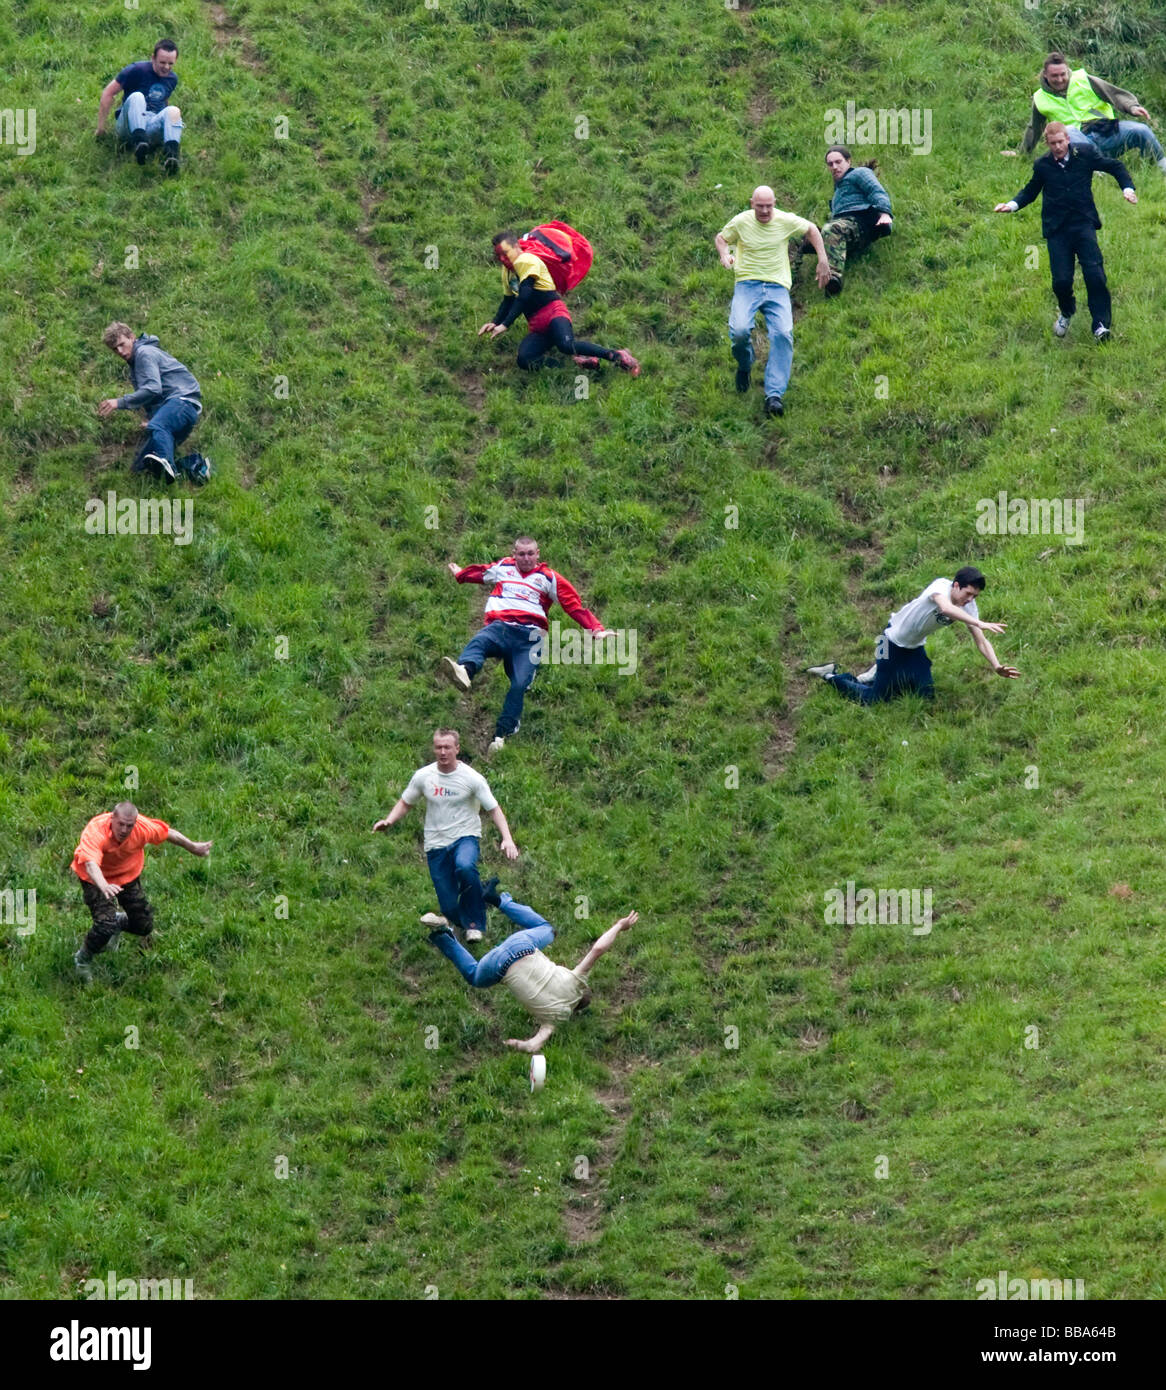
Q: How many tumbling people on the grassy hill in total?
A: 12